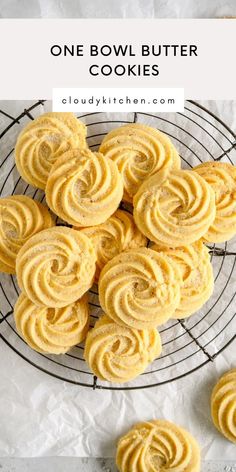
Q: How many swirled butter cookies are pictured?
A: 14